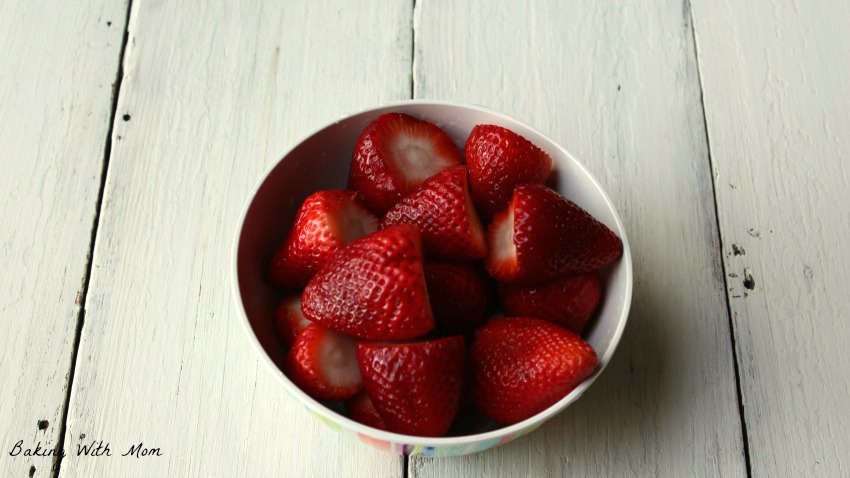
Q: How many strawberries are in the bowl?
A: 13